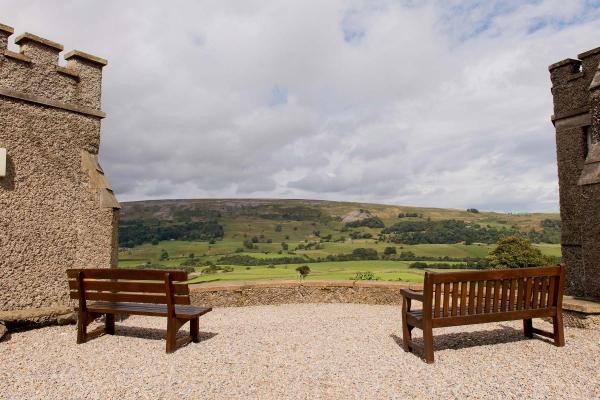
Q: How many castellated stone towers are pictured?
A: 2